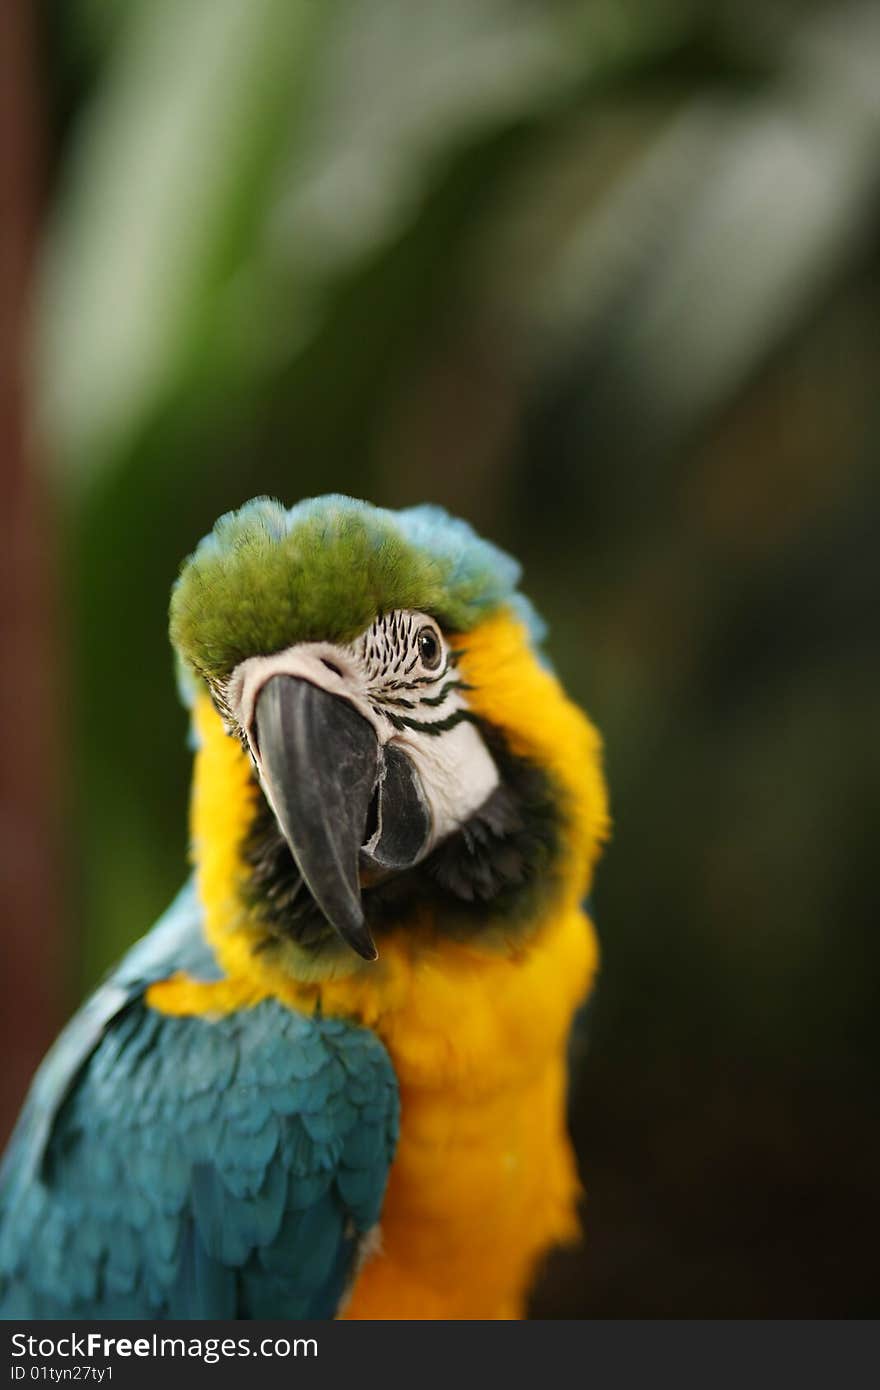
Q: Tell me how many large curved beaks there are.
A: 1